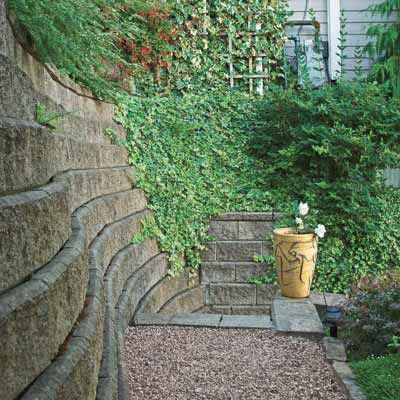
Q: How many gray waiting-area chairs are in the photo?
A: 0